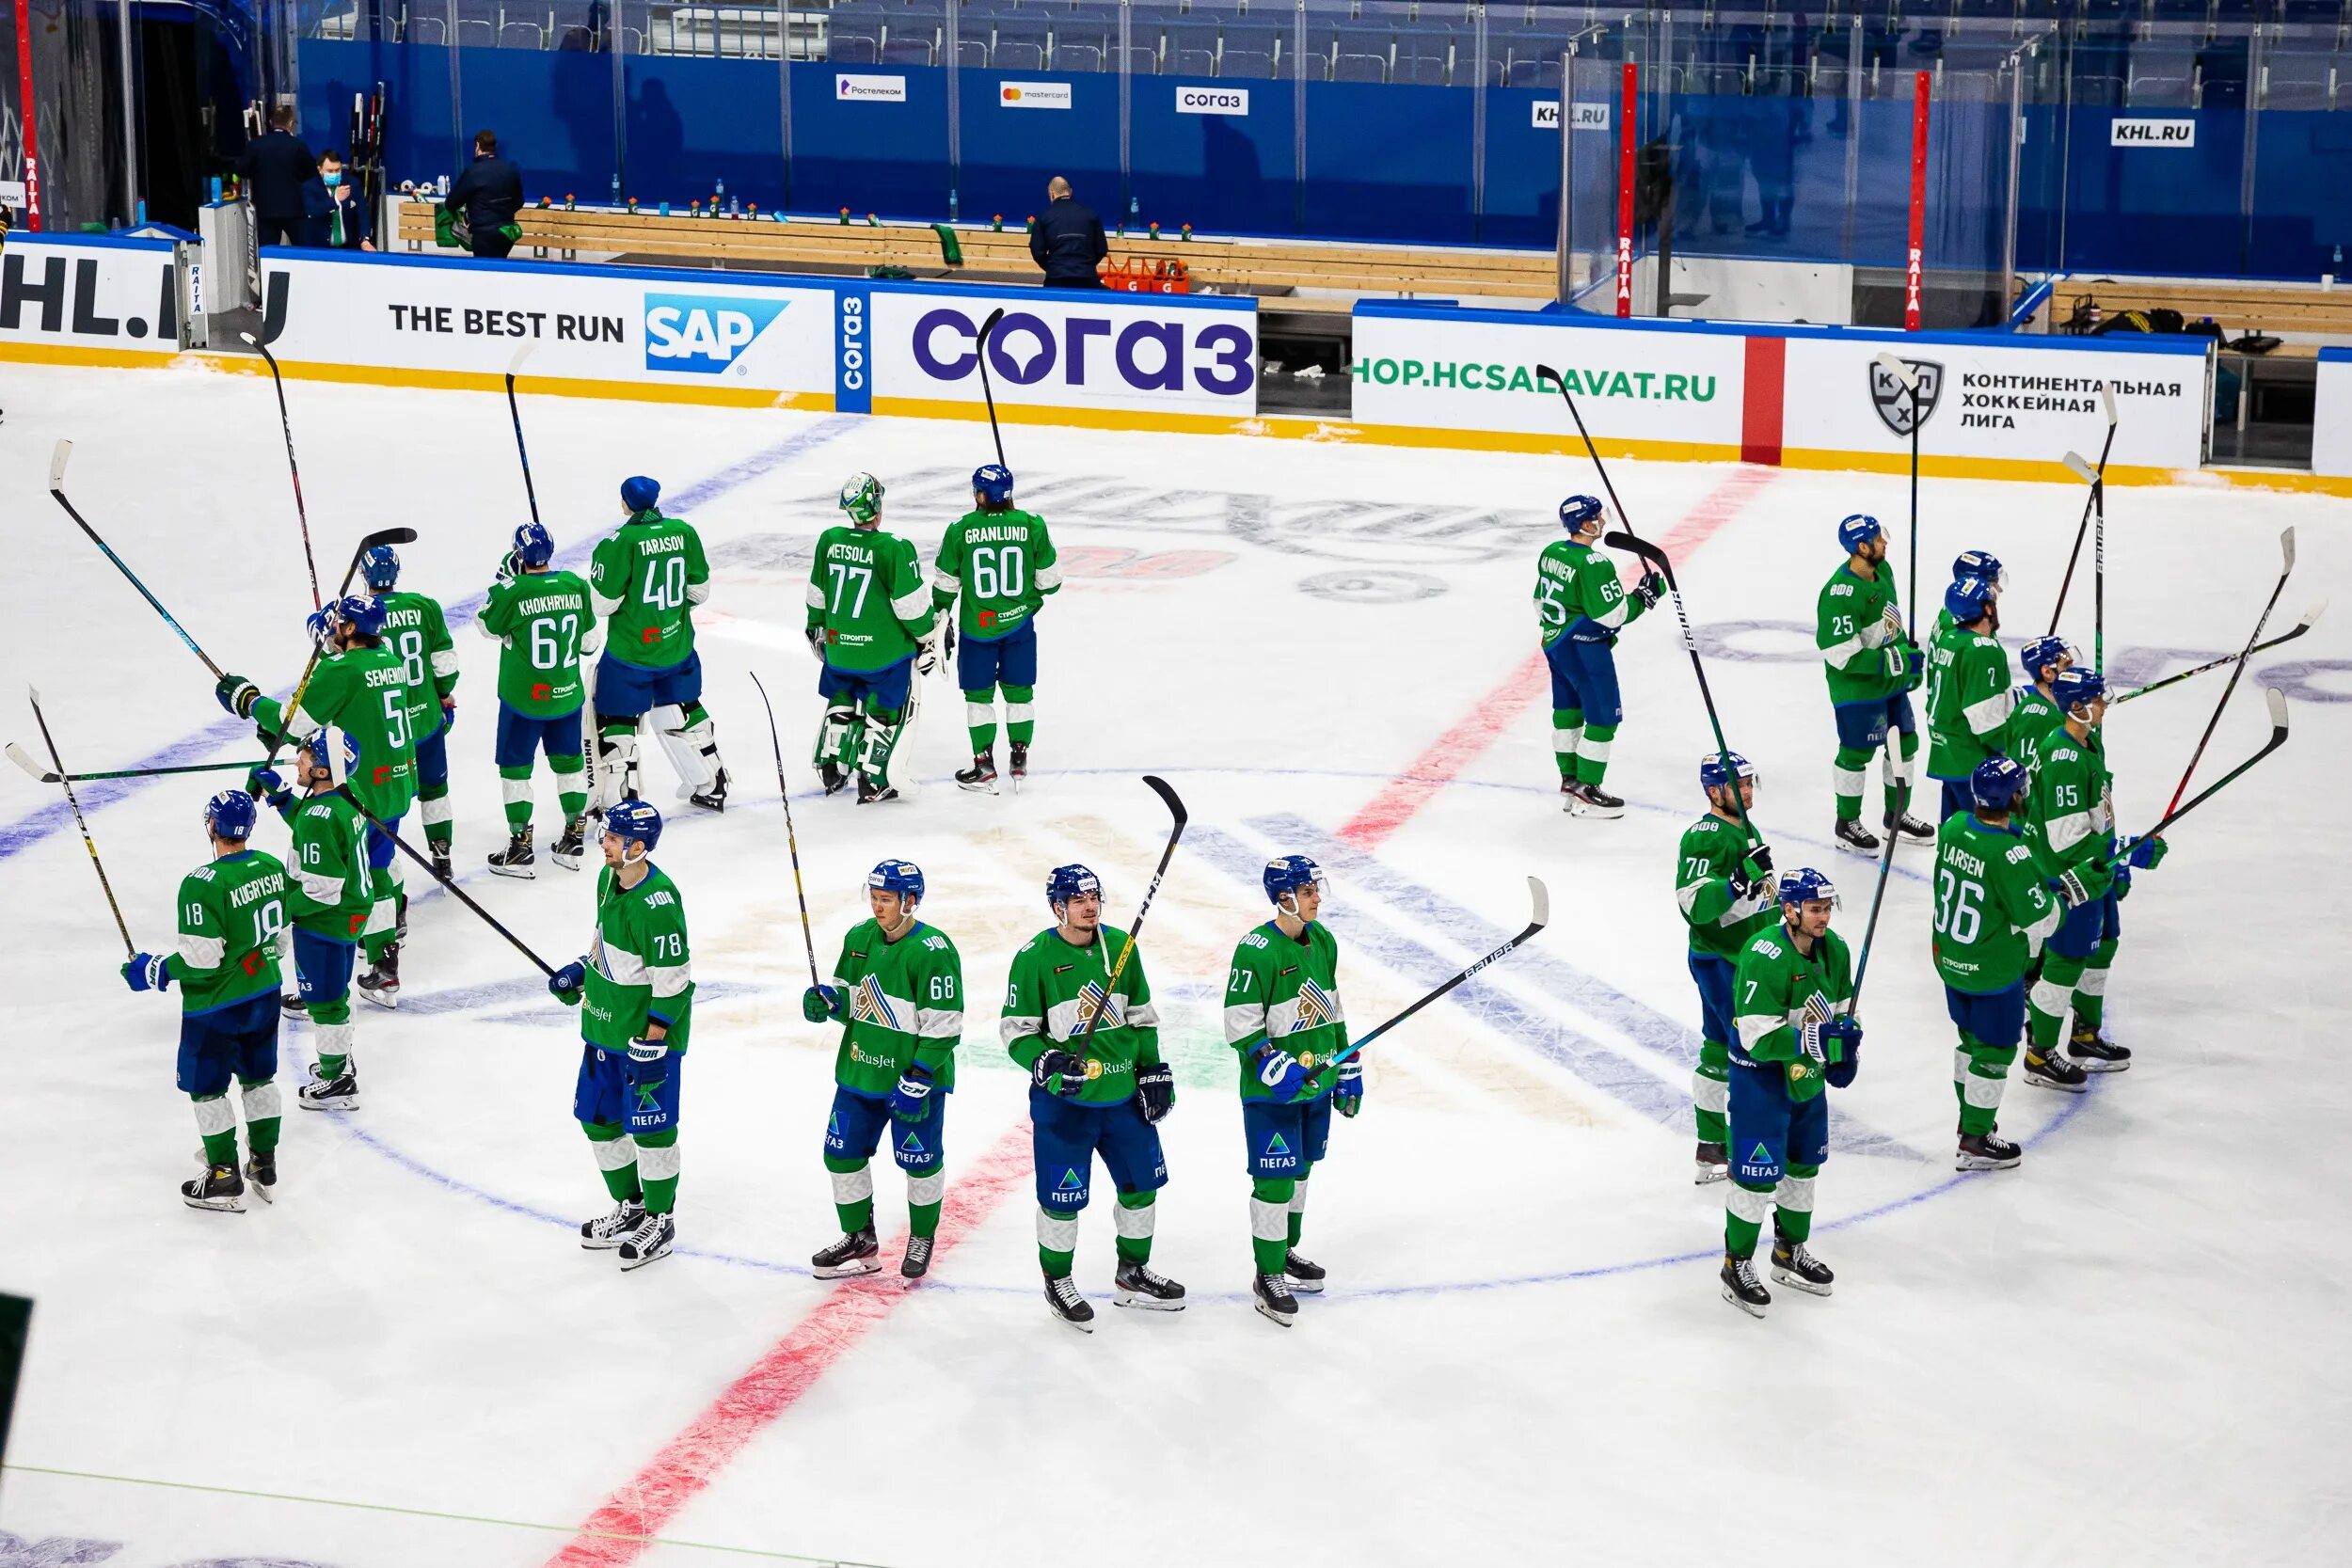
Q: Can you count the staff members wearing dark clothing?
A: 4